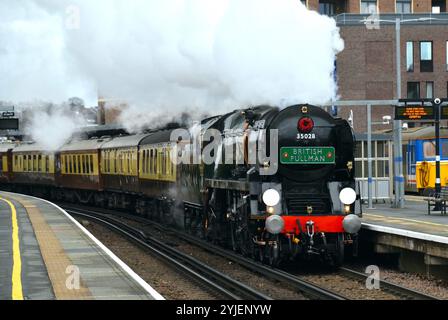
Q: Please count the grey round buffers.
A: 2